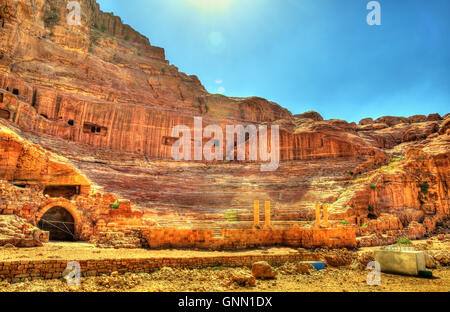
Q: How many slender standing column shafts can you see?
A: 4